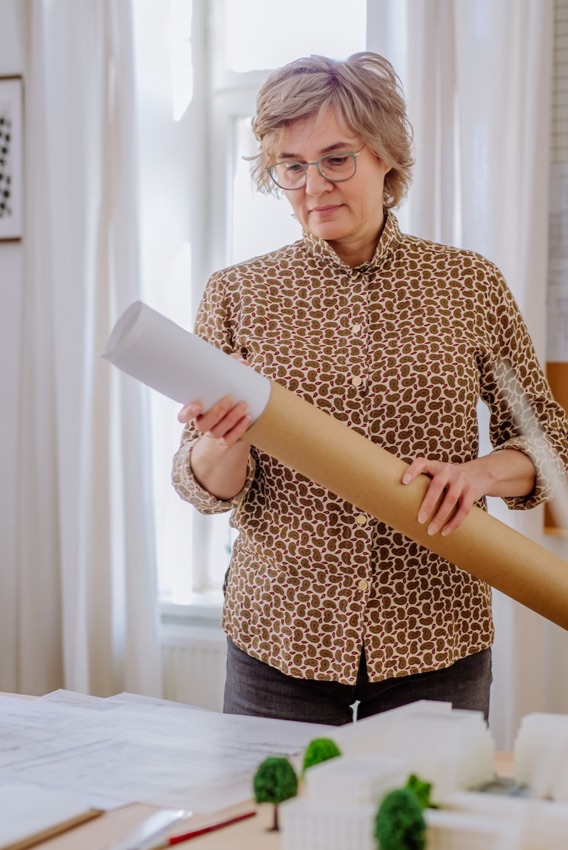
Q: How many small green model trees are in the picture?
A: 4